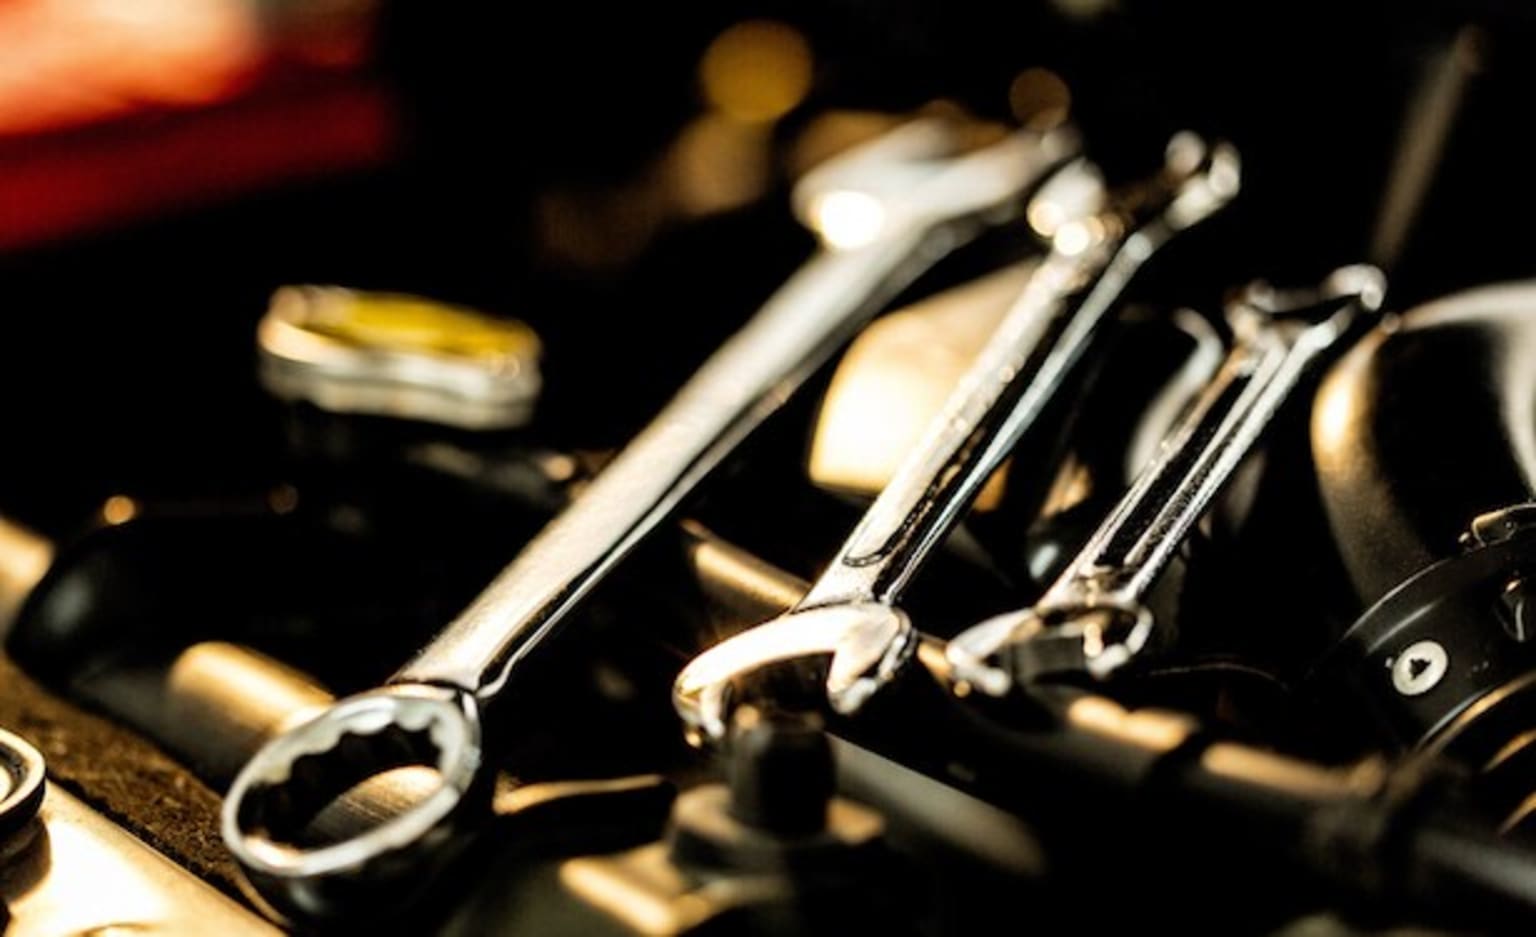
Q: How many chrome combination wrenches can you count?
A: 3